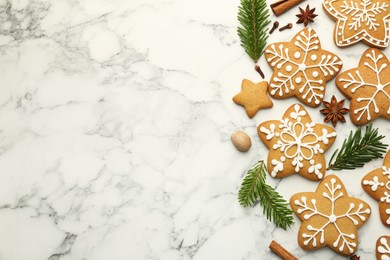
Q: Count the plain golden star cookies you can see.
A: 1